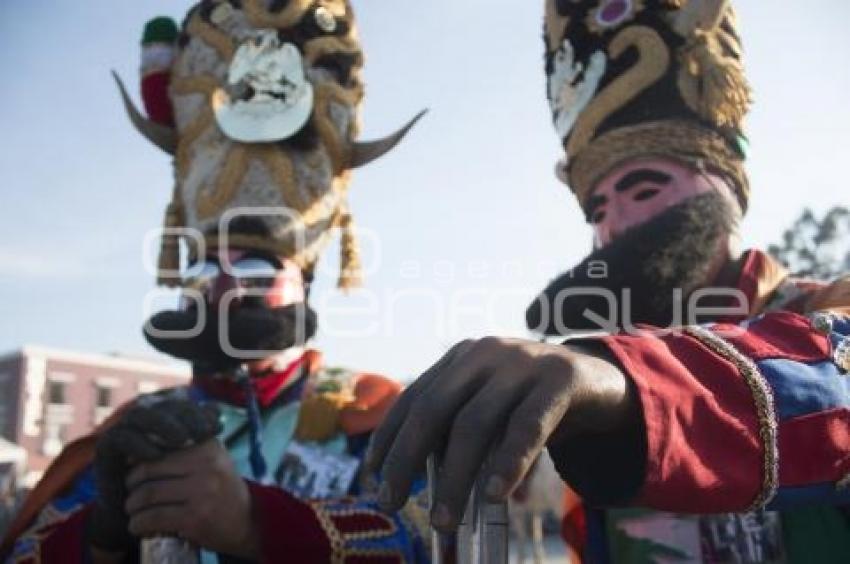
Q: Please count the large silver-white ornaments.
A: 2